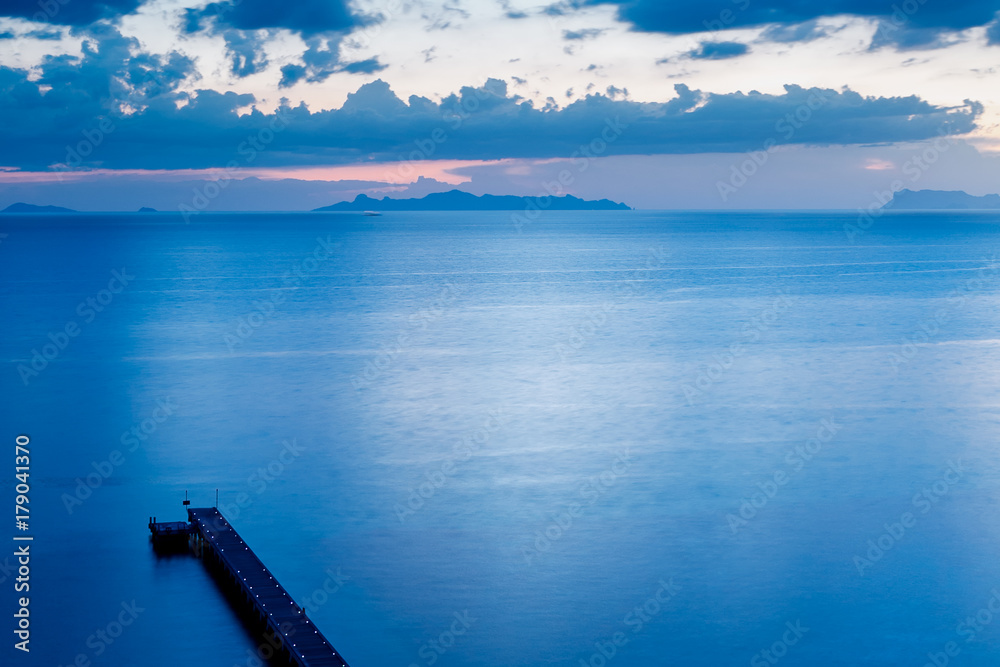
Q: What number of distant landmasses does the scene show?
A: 4